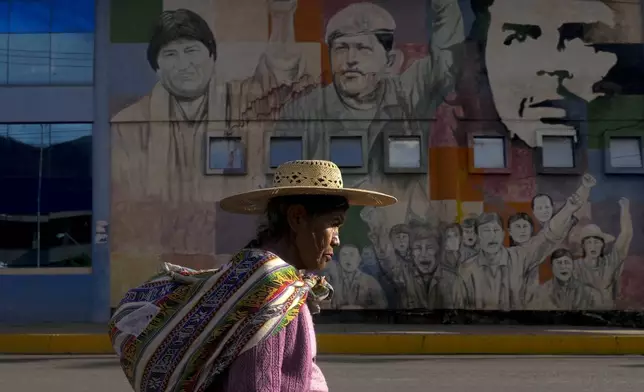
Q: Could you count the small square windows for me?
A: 7